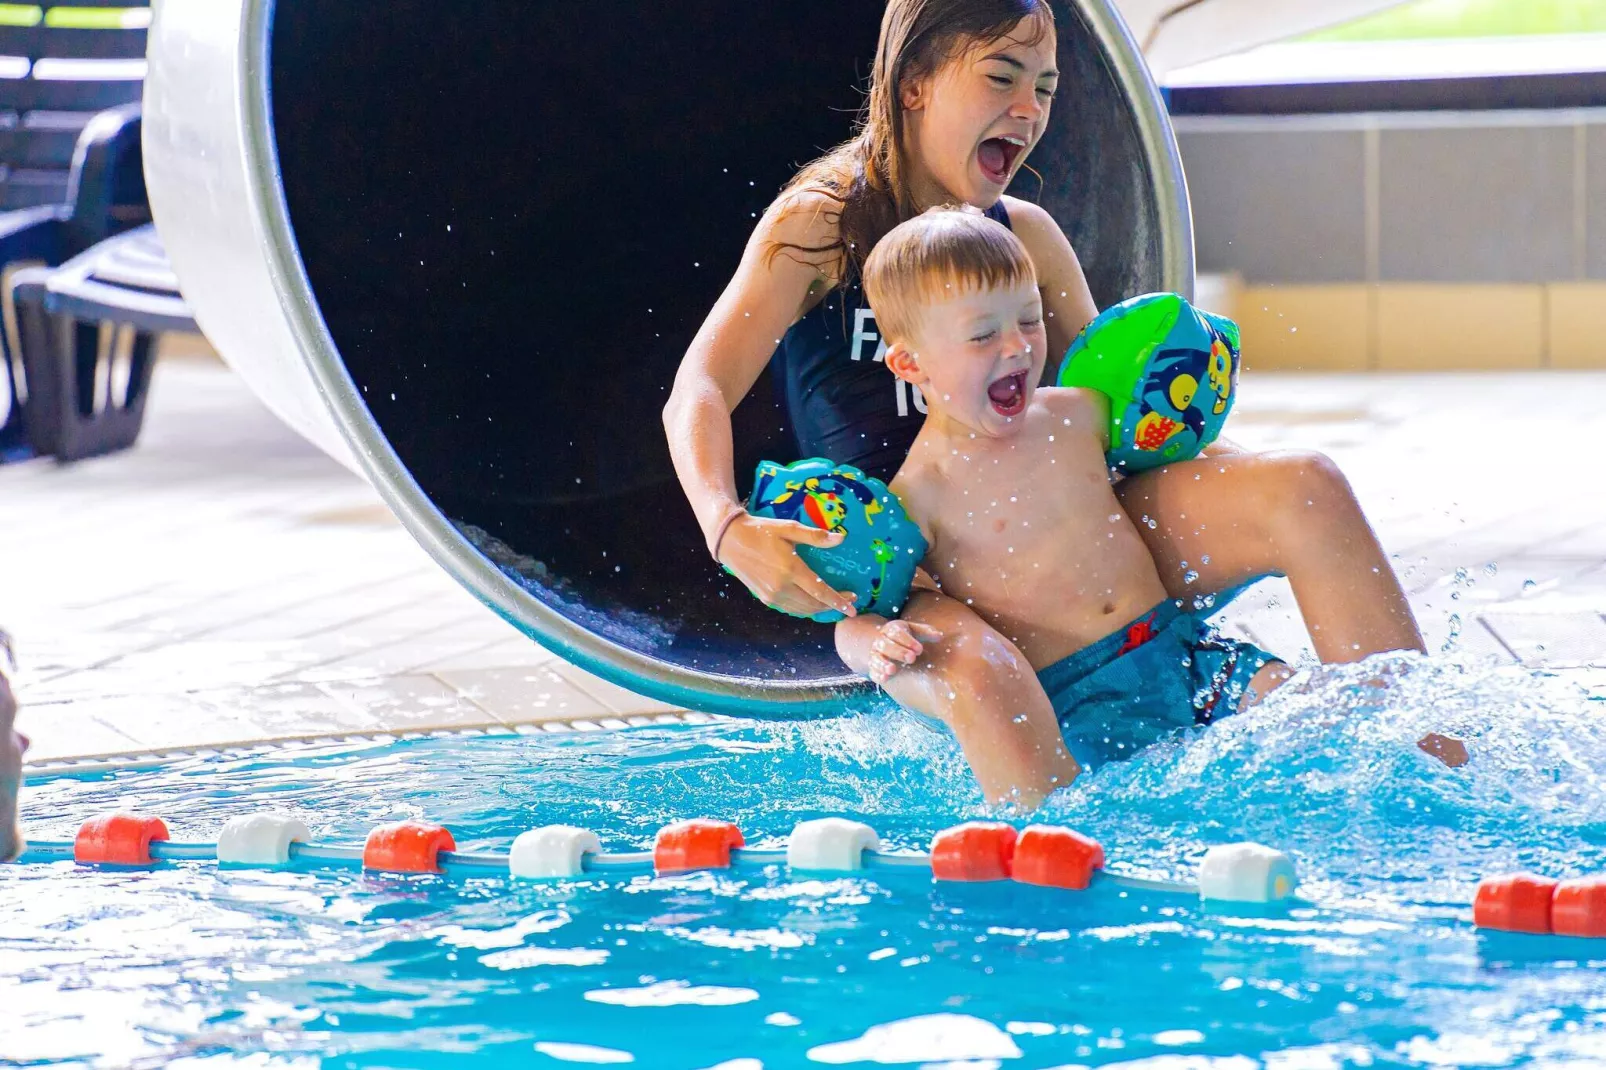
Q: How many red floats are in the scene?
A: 7